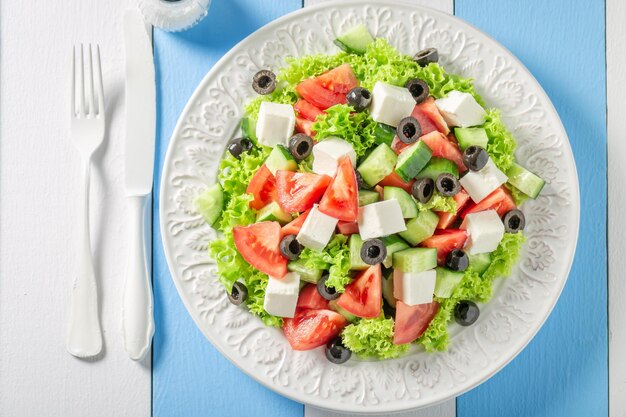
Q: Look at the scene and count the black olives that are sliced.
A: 12